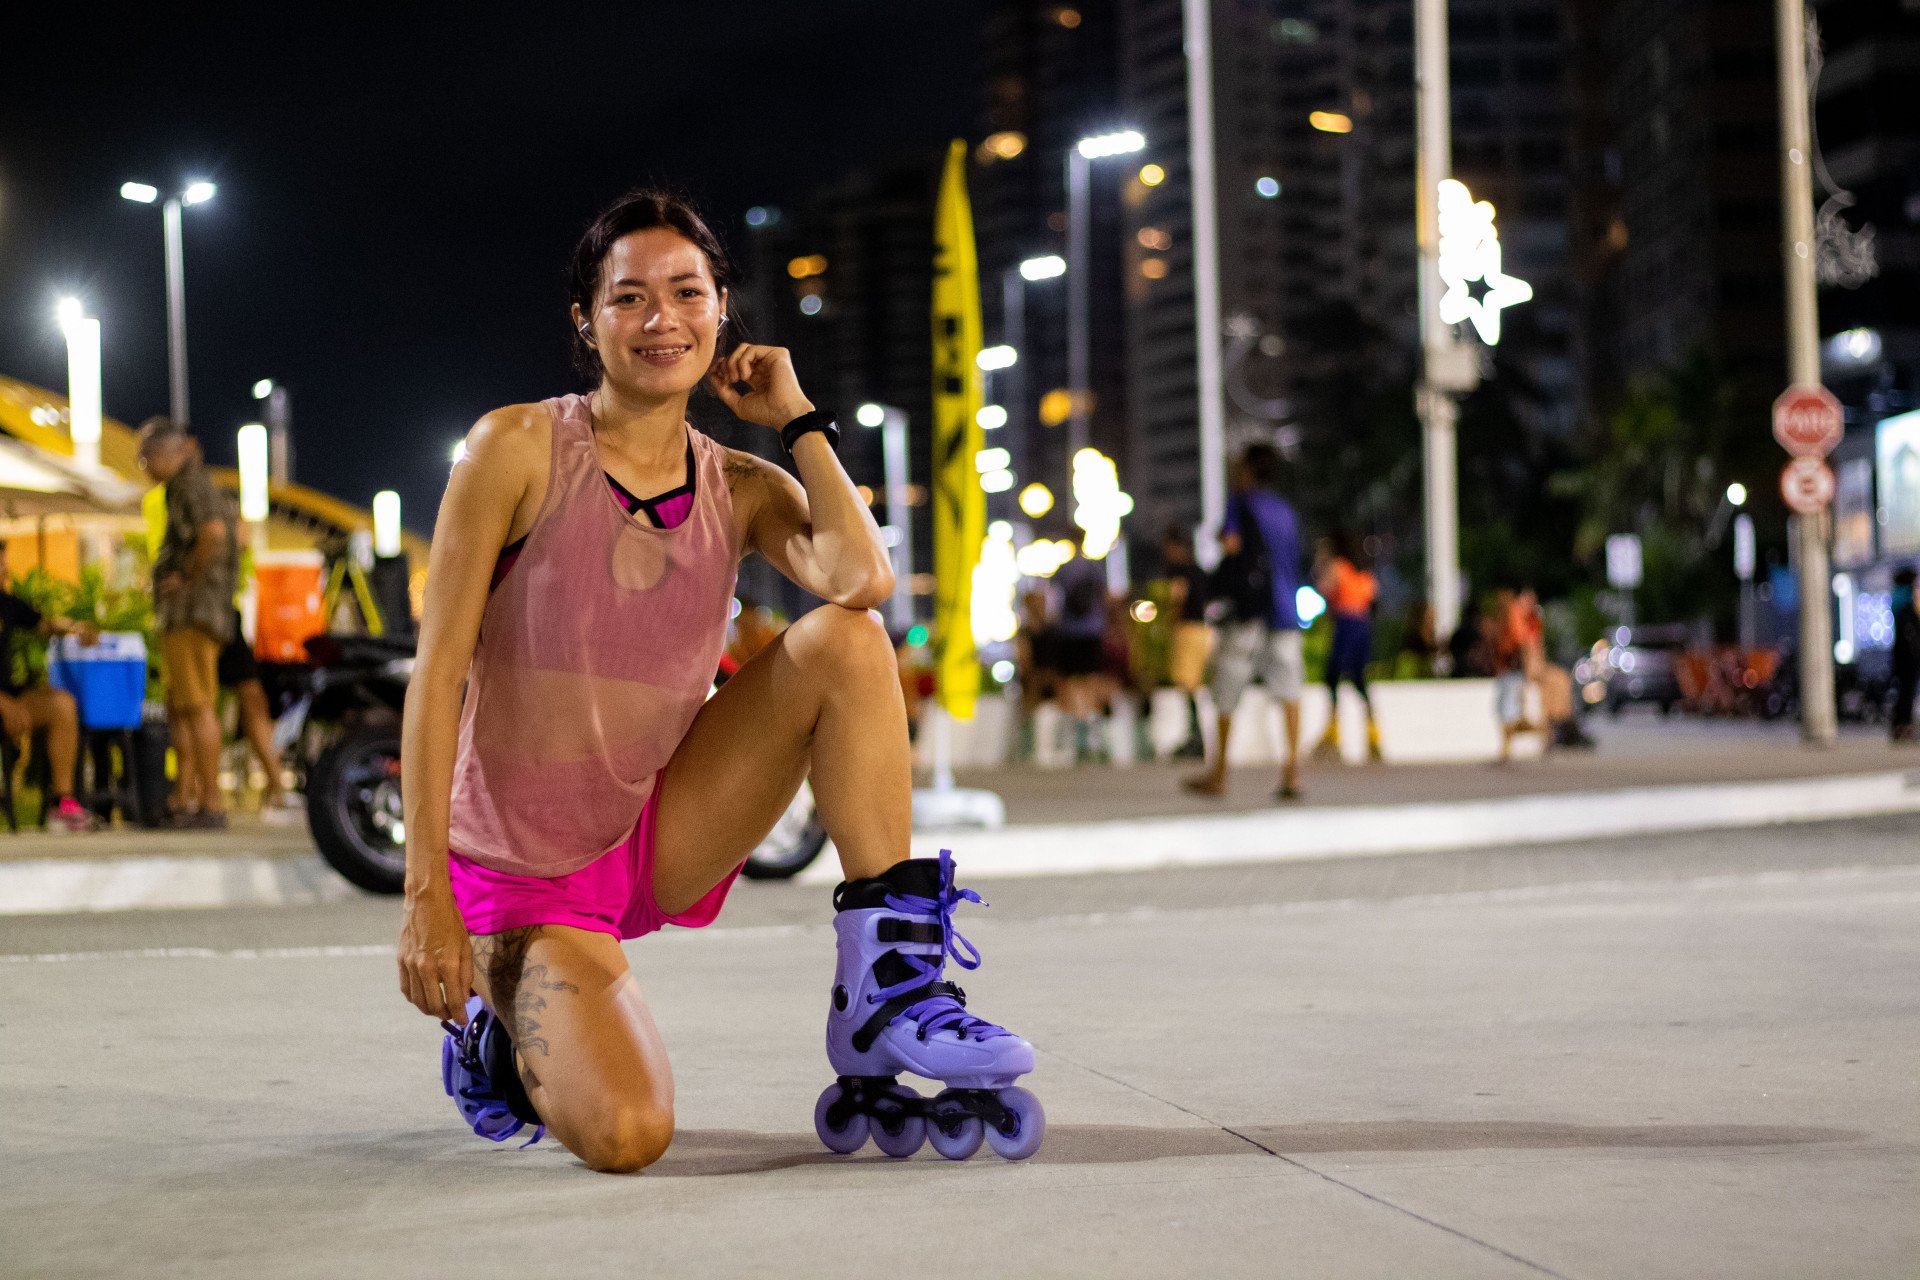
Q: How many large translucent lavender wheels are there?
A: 4